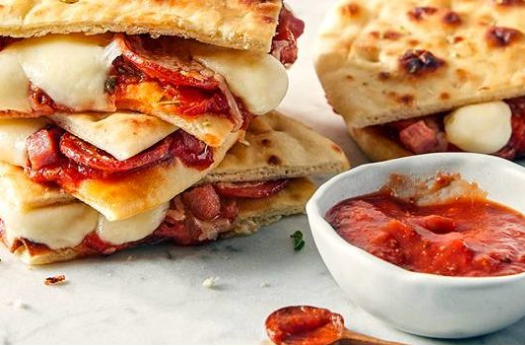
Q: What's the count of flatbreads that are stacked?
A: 3